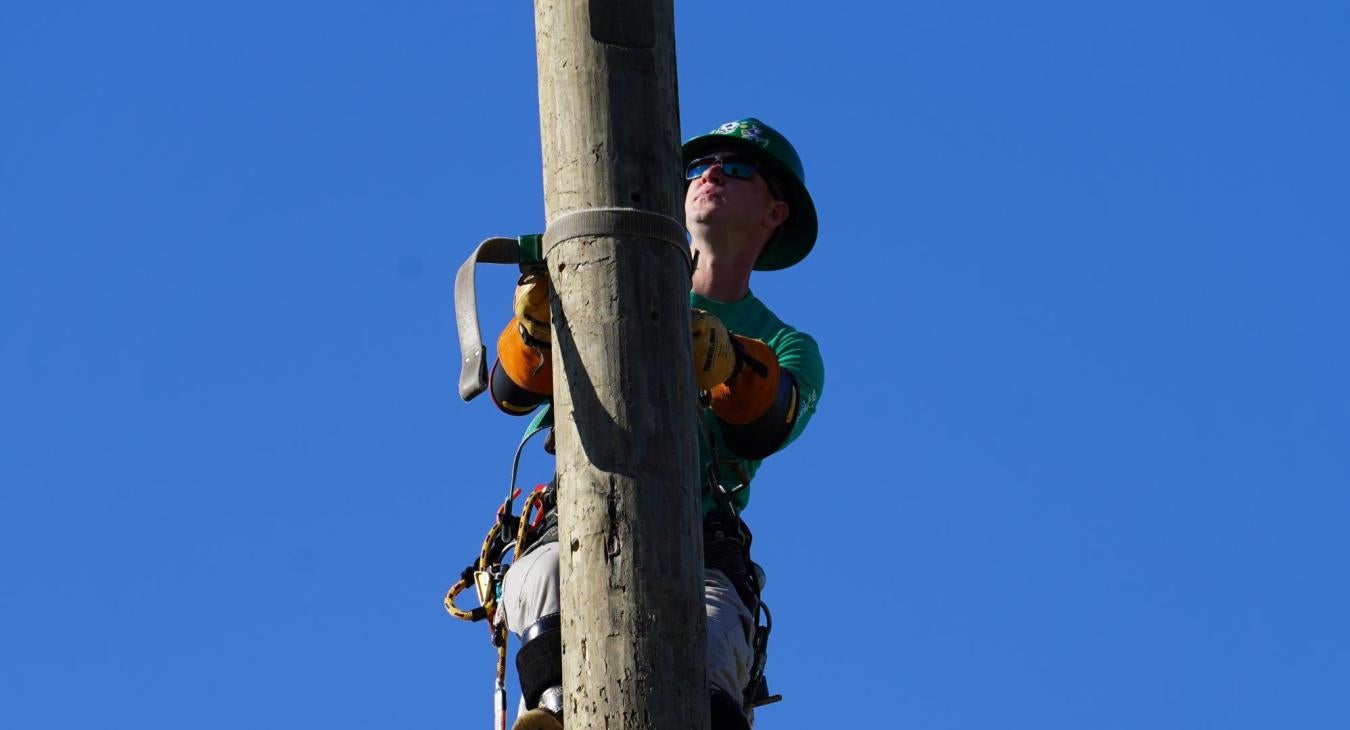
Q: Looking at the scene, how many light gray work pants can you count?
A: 1